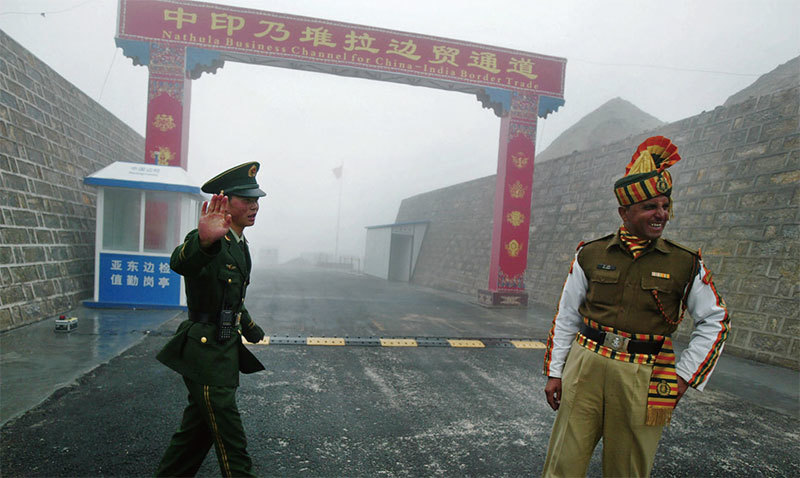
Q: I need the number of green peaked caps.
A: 1